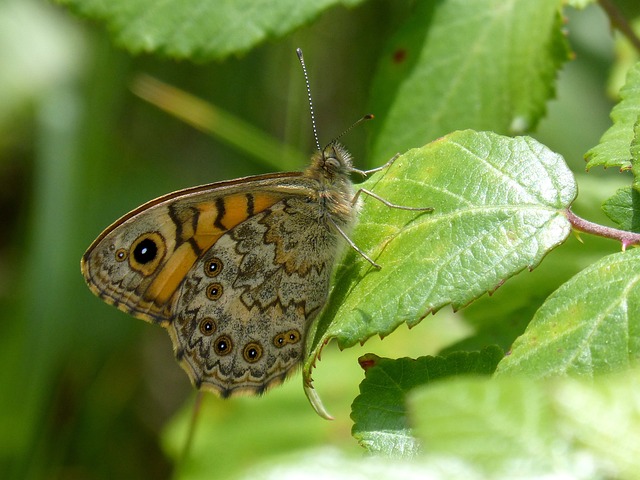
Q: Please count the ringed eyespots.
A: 9